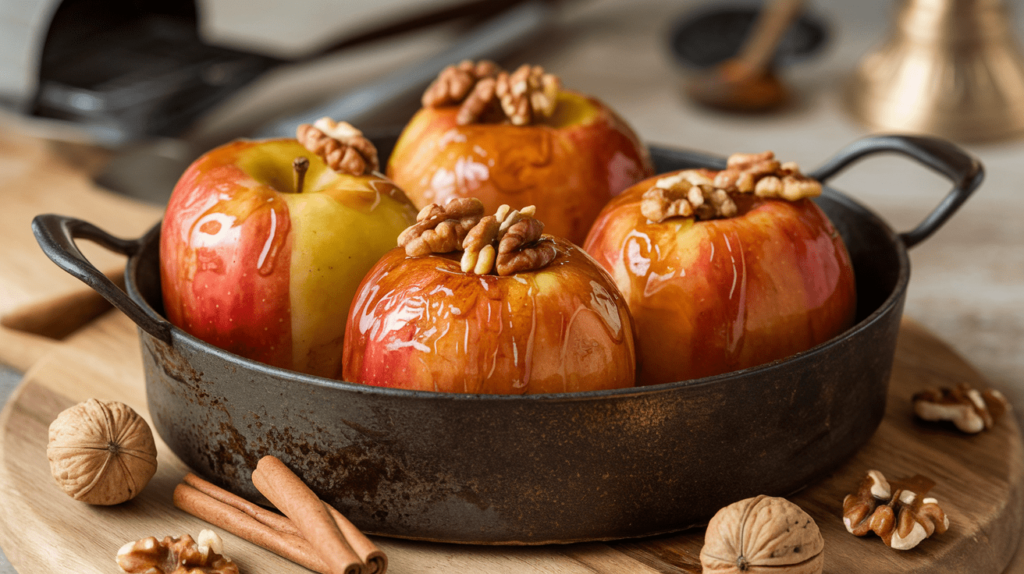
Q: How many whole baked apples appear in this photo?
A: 4